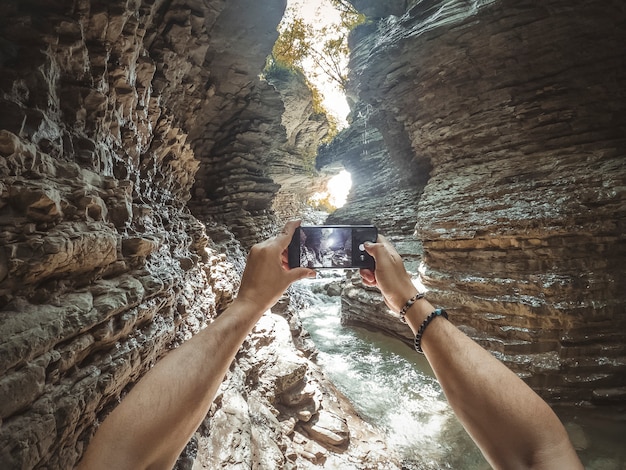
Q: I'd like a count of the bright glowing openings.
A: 2